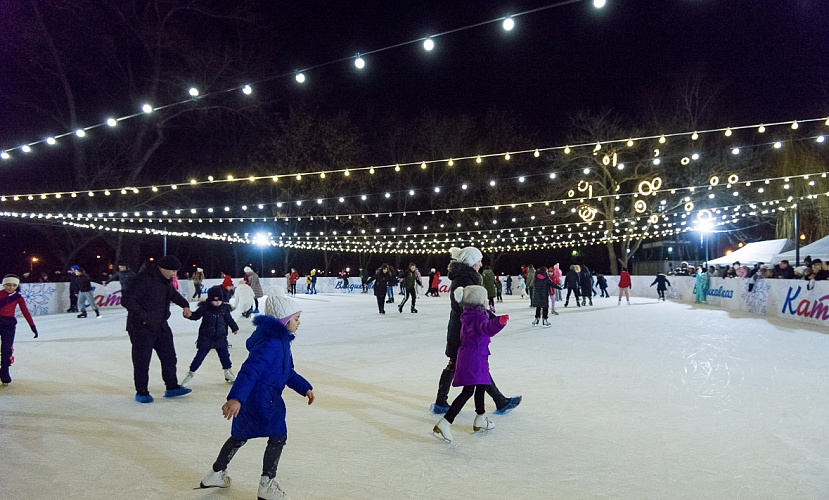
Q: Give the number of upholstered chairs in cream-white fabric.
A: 0